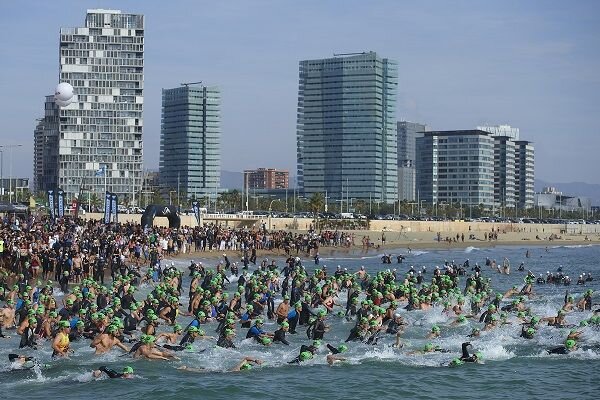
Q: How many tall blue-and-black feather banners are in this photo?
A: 5